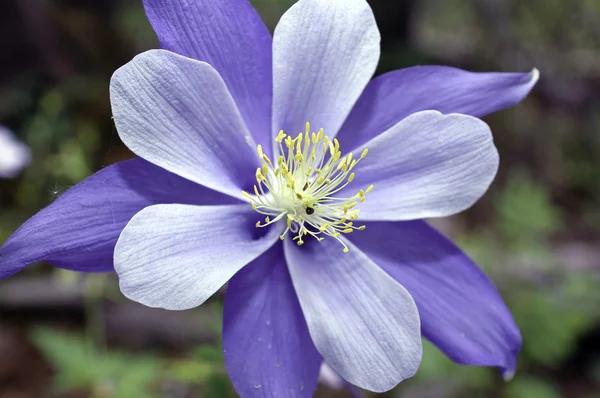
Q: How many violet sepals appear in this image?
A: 5